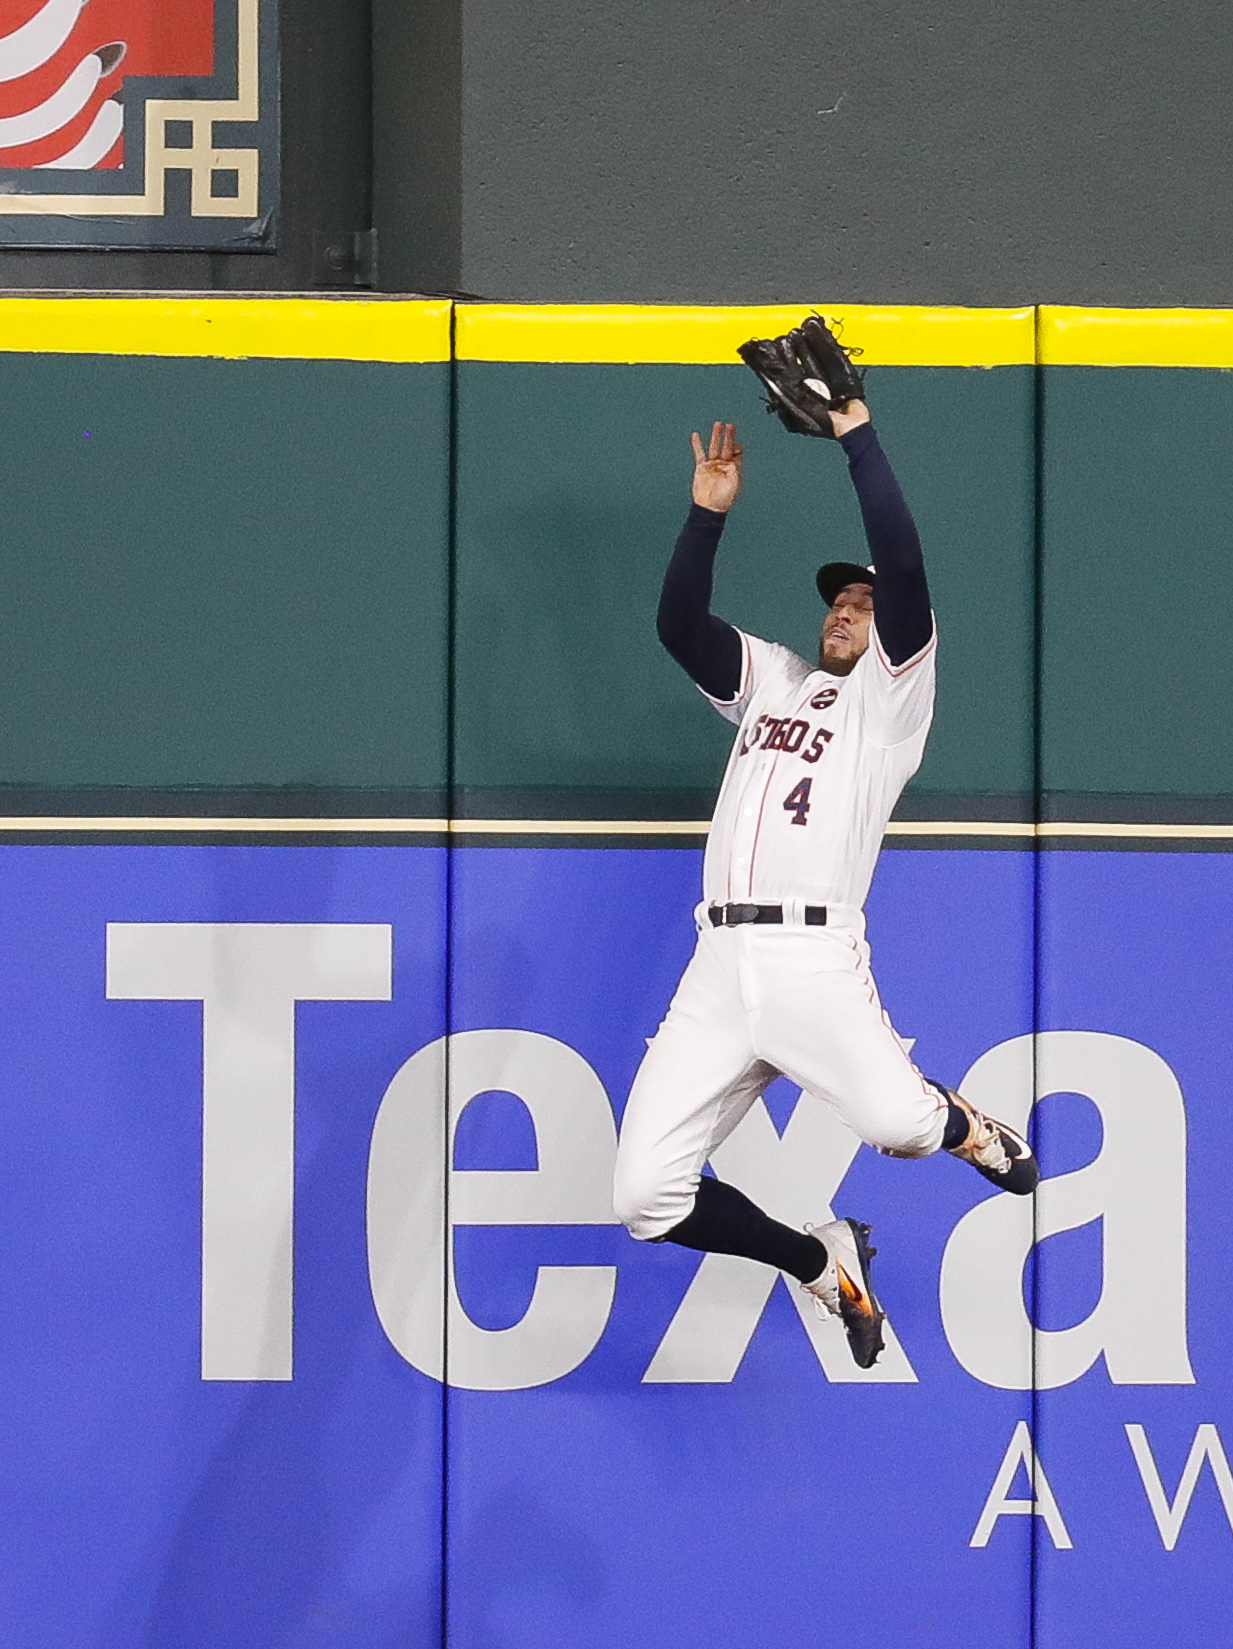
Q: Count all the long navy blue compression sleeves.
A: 2